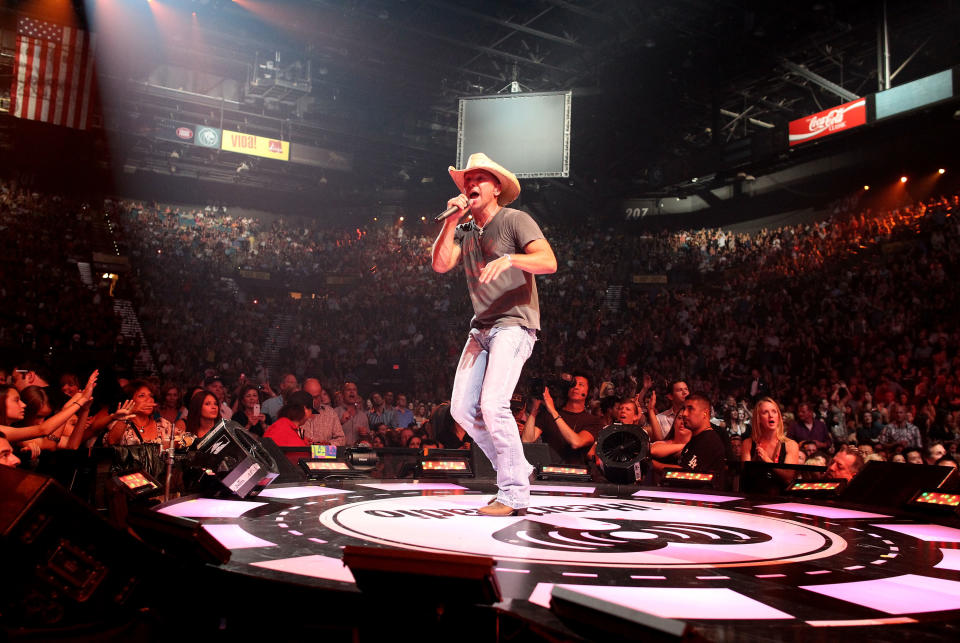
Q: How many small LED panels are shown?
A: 7